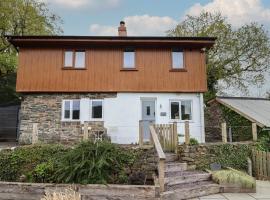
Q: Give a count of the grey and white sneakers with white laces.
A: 0